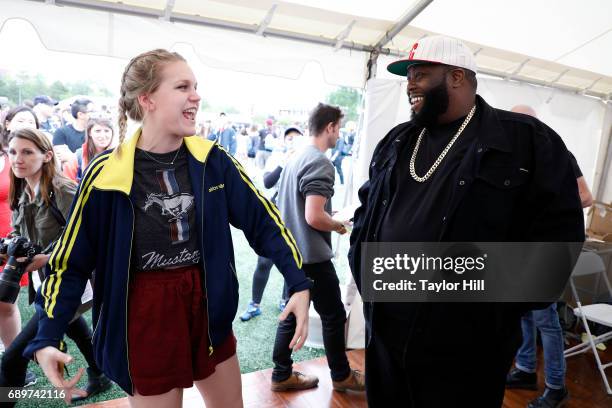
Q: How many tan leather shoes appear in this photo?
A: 2